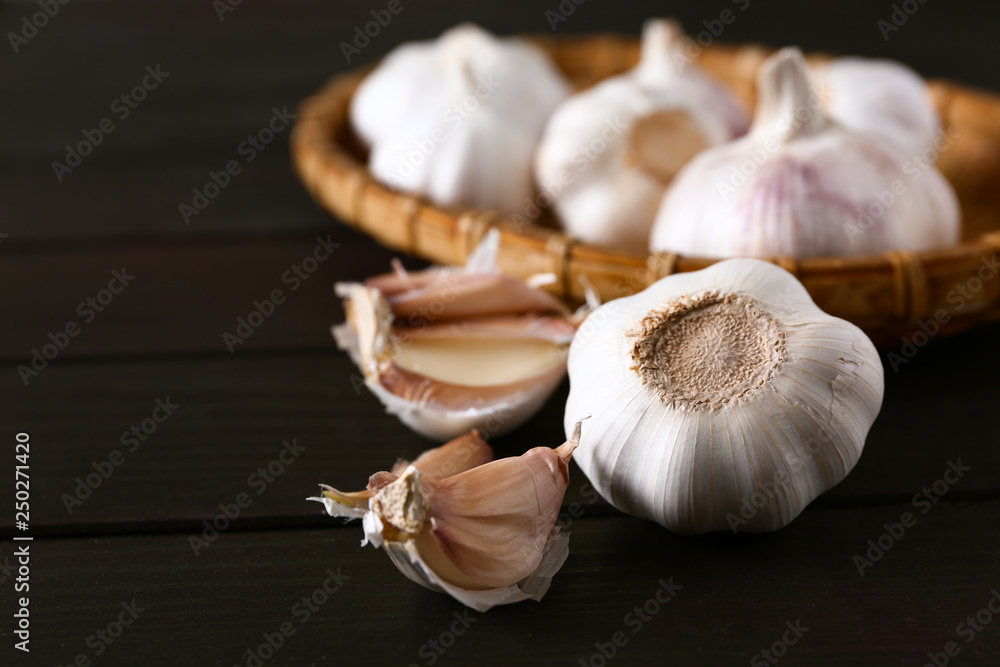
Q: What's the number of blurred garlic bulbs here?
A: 5